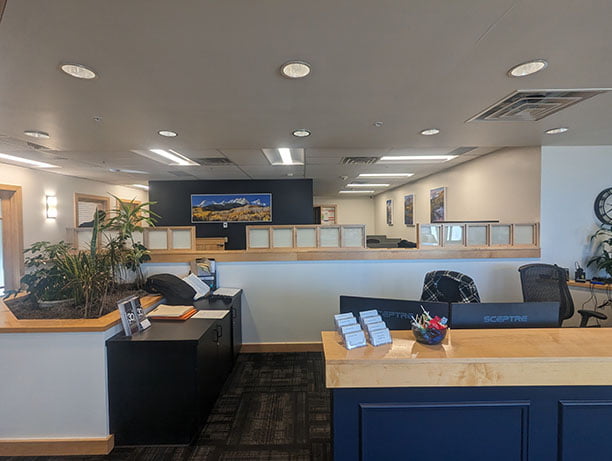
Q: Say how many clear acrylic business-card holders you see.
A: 2